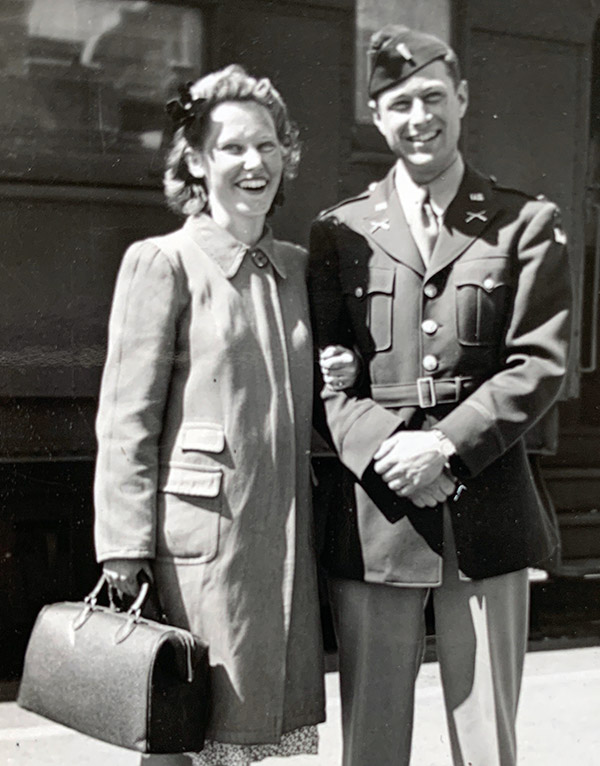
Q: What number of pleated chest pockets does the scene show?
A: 2